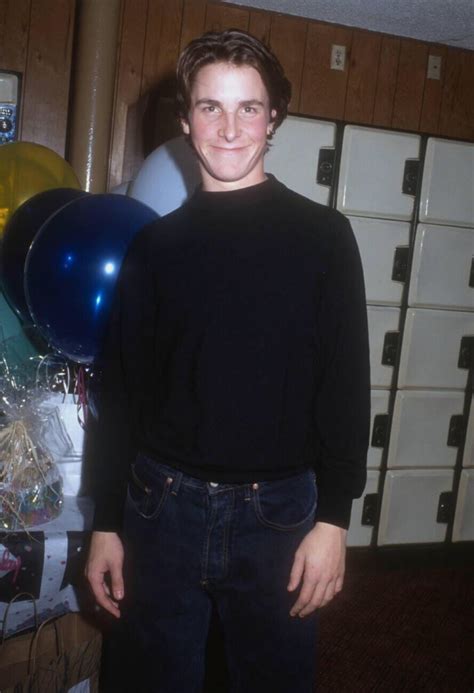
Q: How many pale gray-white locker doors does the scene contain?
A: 13